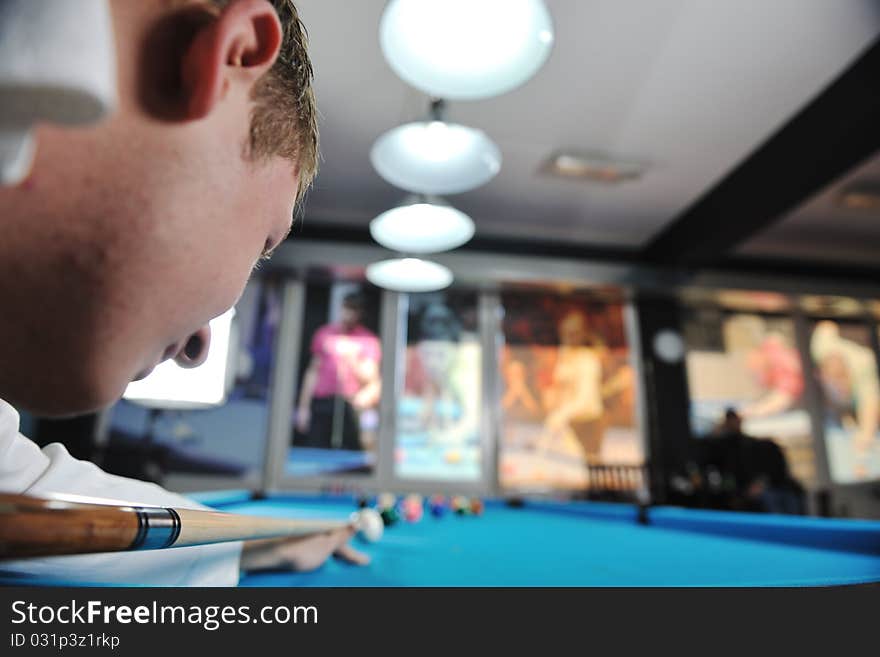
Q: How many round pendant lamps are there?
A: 4